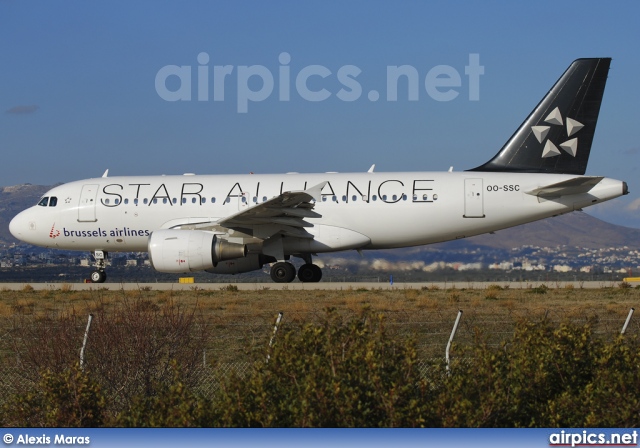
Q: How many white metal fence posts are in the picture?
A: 4